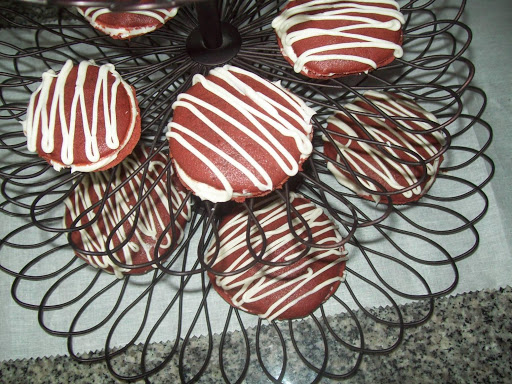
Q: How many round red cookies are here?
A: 7